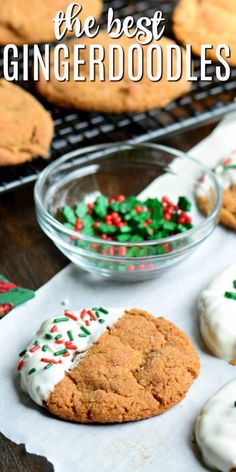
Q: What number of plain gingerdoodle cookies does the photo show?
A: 4